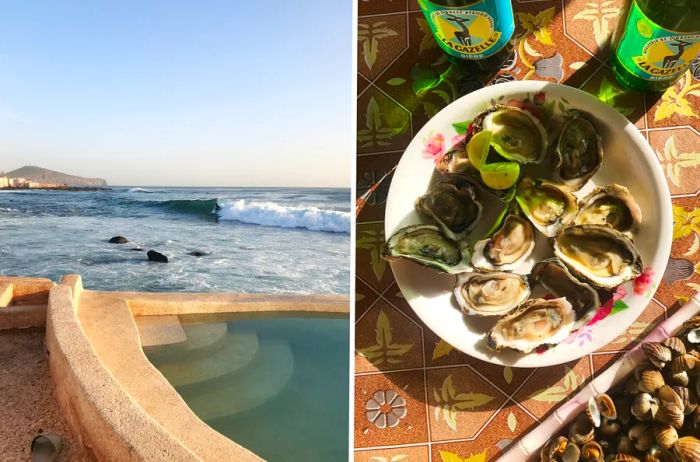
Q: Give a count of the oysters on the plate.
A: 12